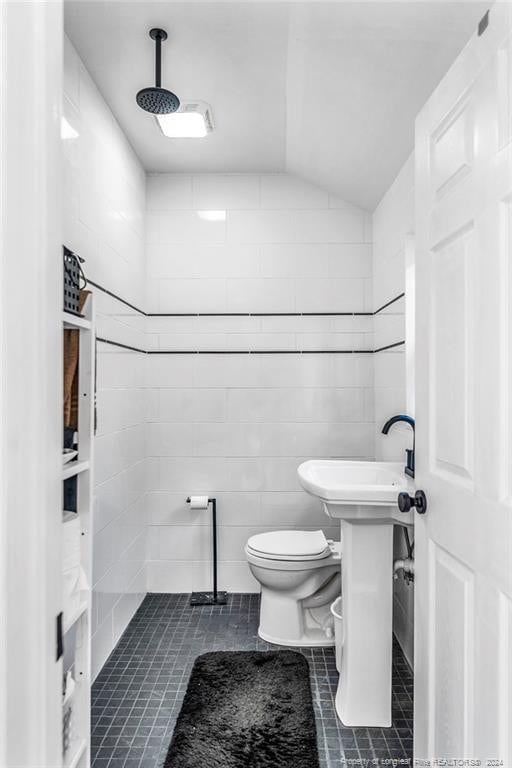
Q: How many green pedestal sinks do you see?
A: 0